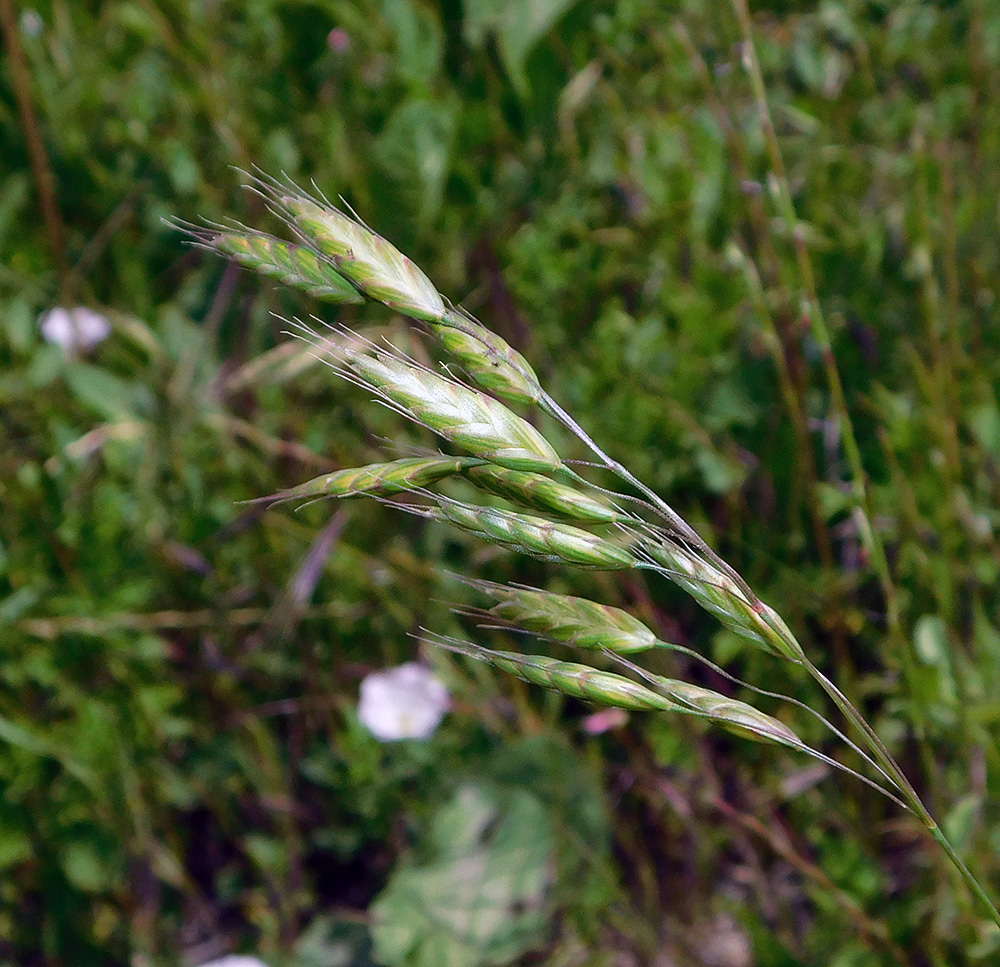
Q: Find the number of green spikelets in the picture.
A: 11